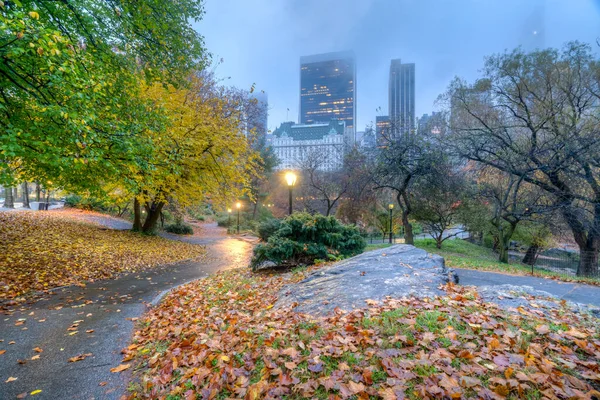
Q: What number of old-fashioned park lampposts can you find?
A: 4